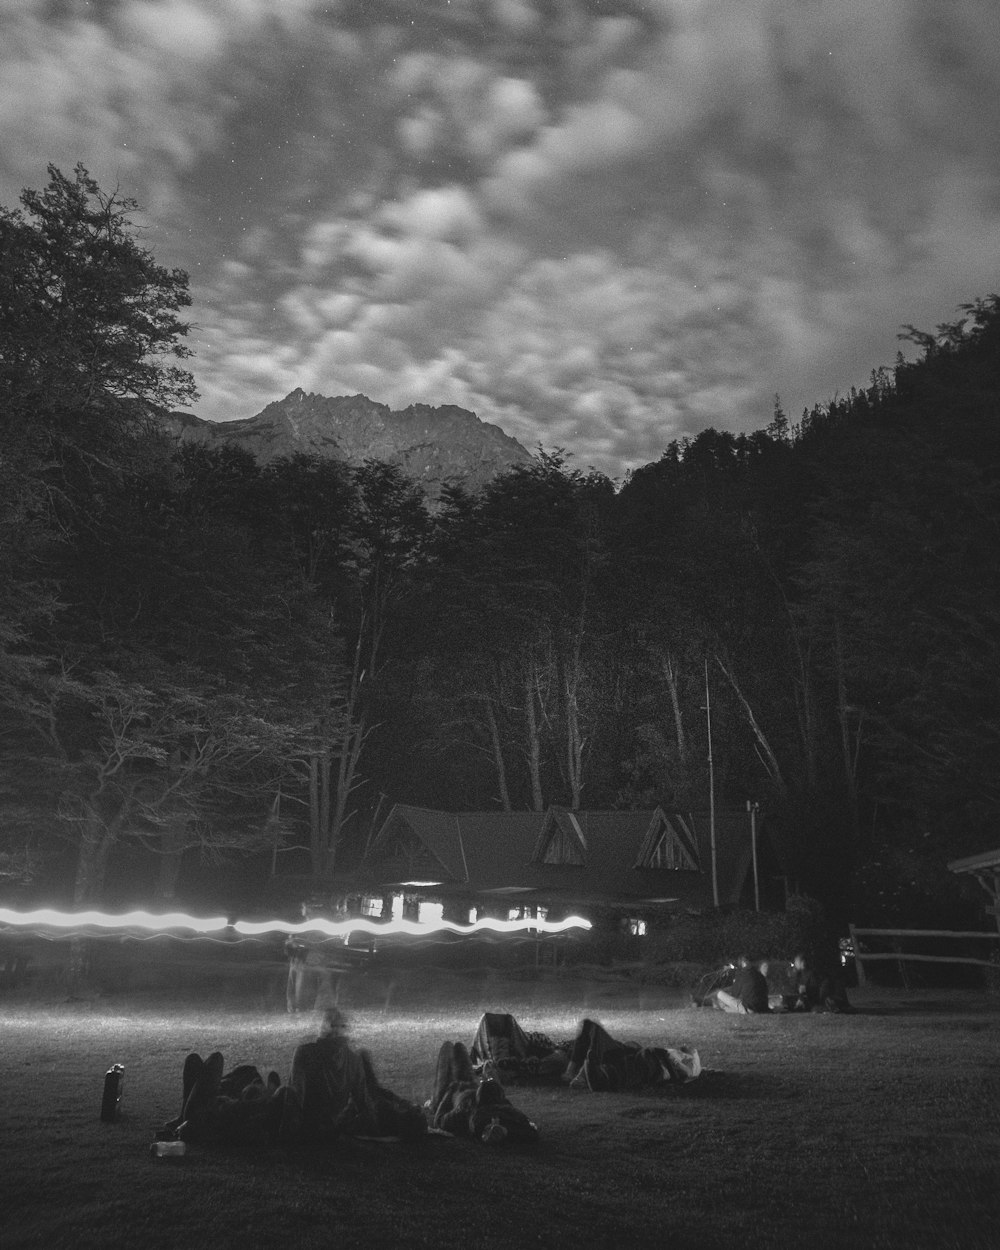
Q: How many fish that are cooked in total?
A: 0